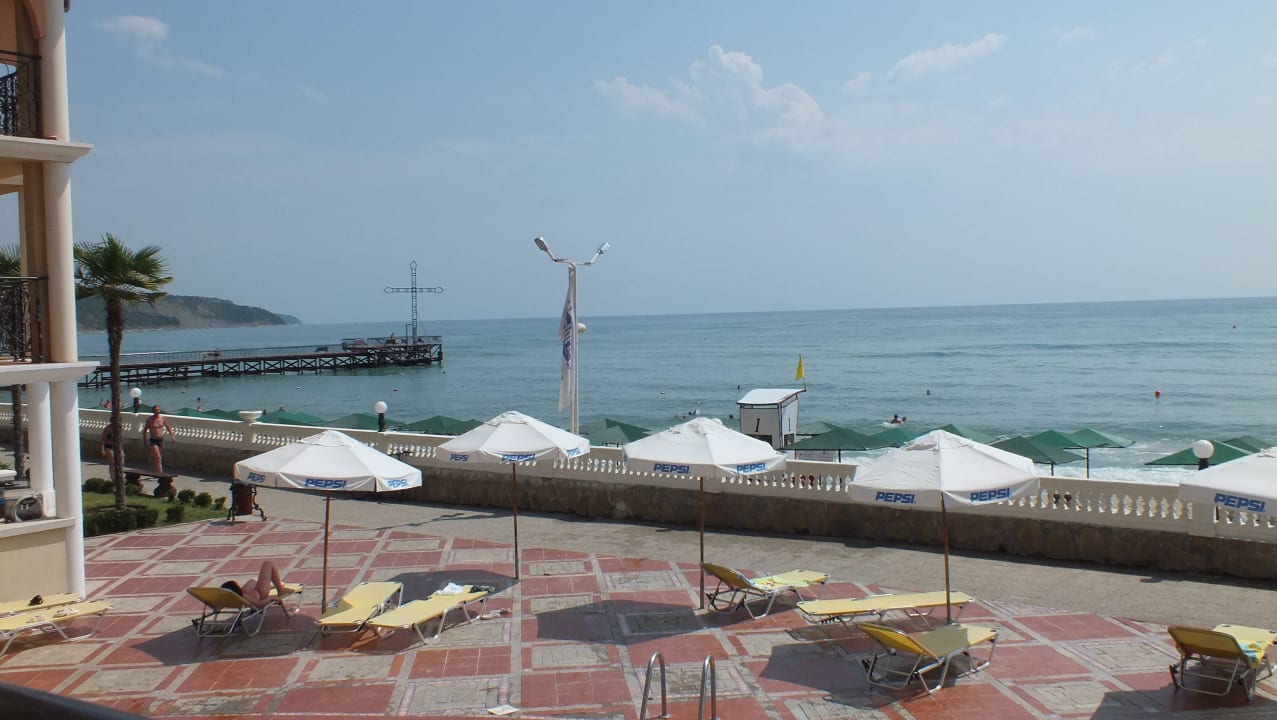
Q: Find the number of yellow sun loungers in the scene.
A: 9